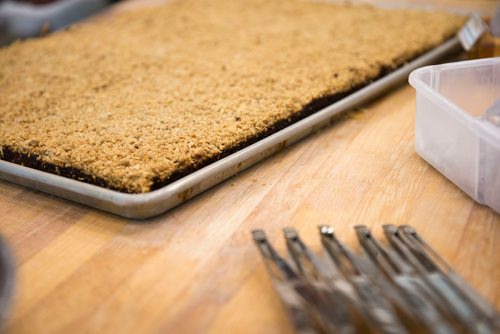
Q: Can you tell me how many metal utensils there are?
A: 6